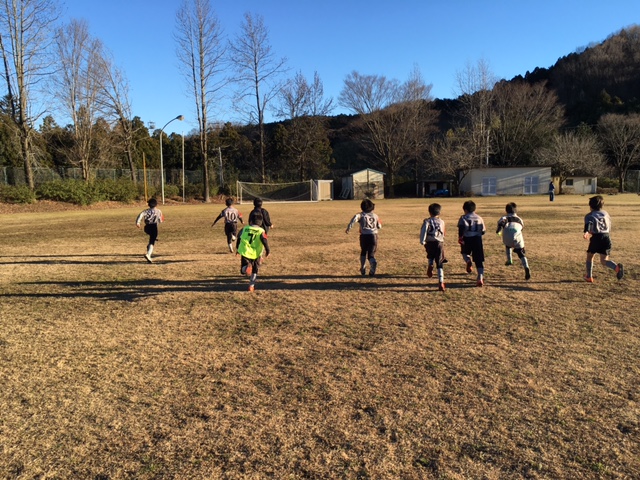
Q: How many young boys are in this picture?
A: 9